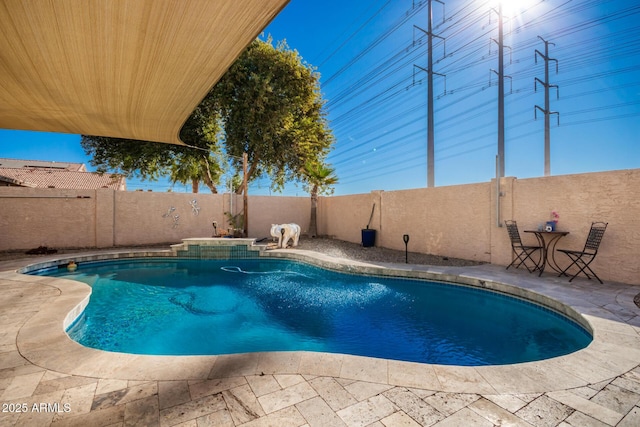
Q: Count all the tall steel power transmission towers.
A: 3